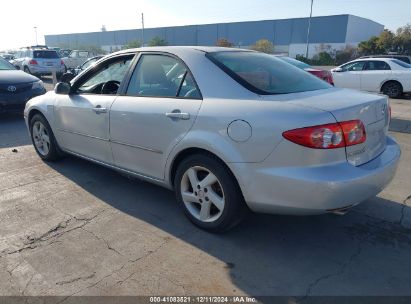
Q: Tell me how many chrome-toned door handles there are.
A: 2